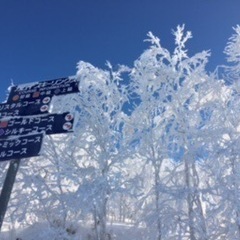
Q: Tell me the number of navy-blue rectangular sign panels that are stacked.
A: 4